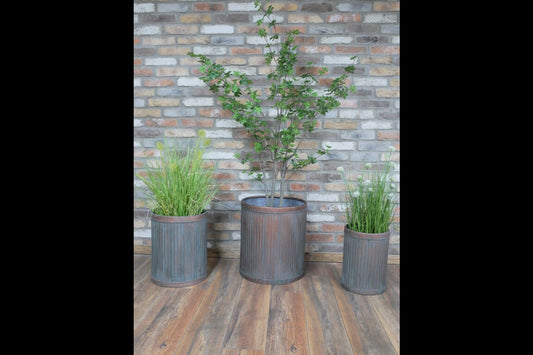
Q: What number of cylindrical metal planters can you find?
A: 3